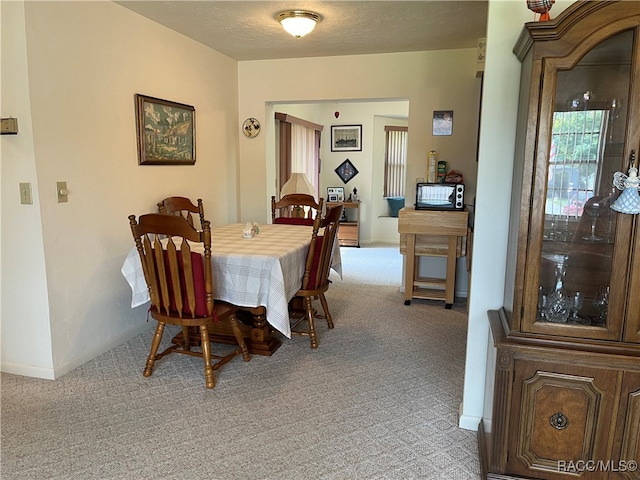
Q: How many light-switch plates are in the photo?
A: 2